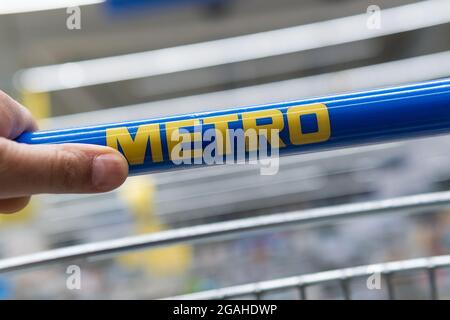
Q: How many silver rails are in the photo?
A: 2